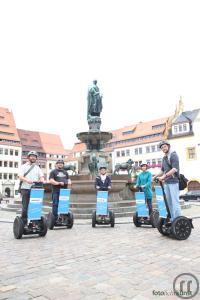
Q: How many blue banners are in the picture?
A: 5